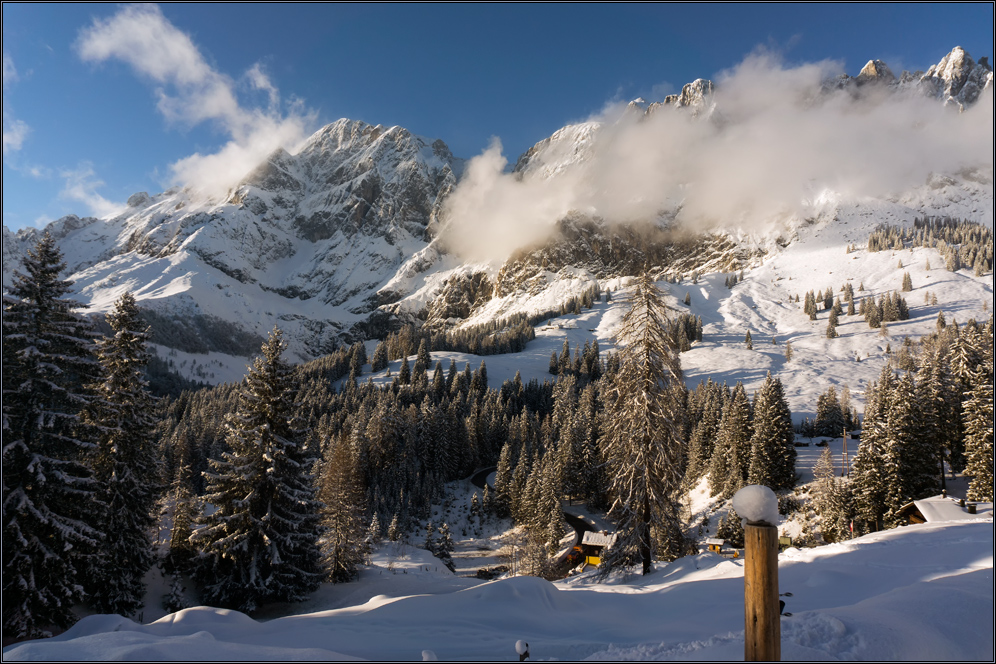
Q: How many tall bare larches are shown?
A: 1